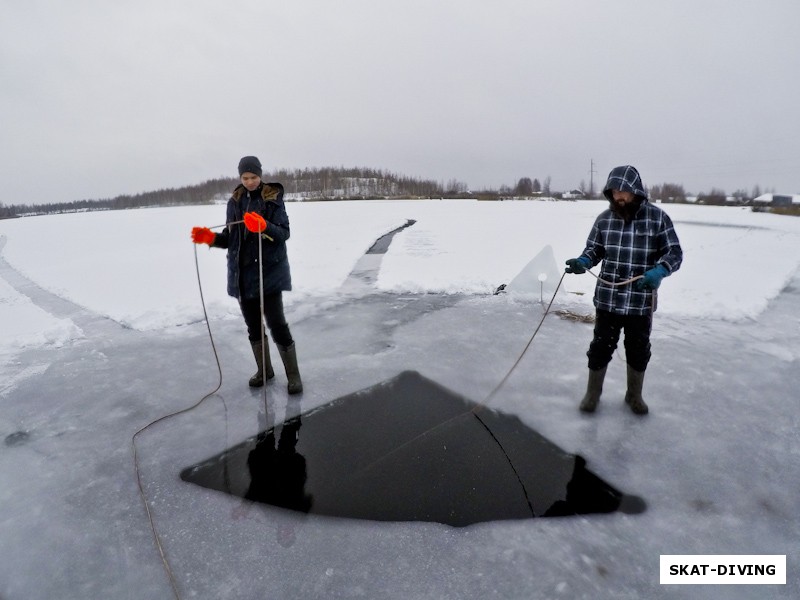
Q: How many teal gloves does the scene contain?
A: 2